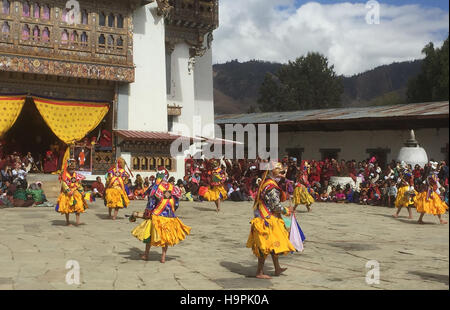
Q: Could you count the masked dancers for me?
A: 8